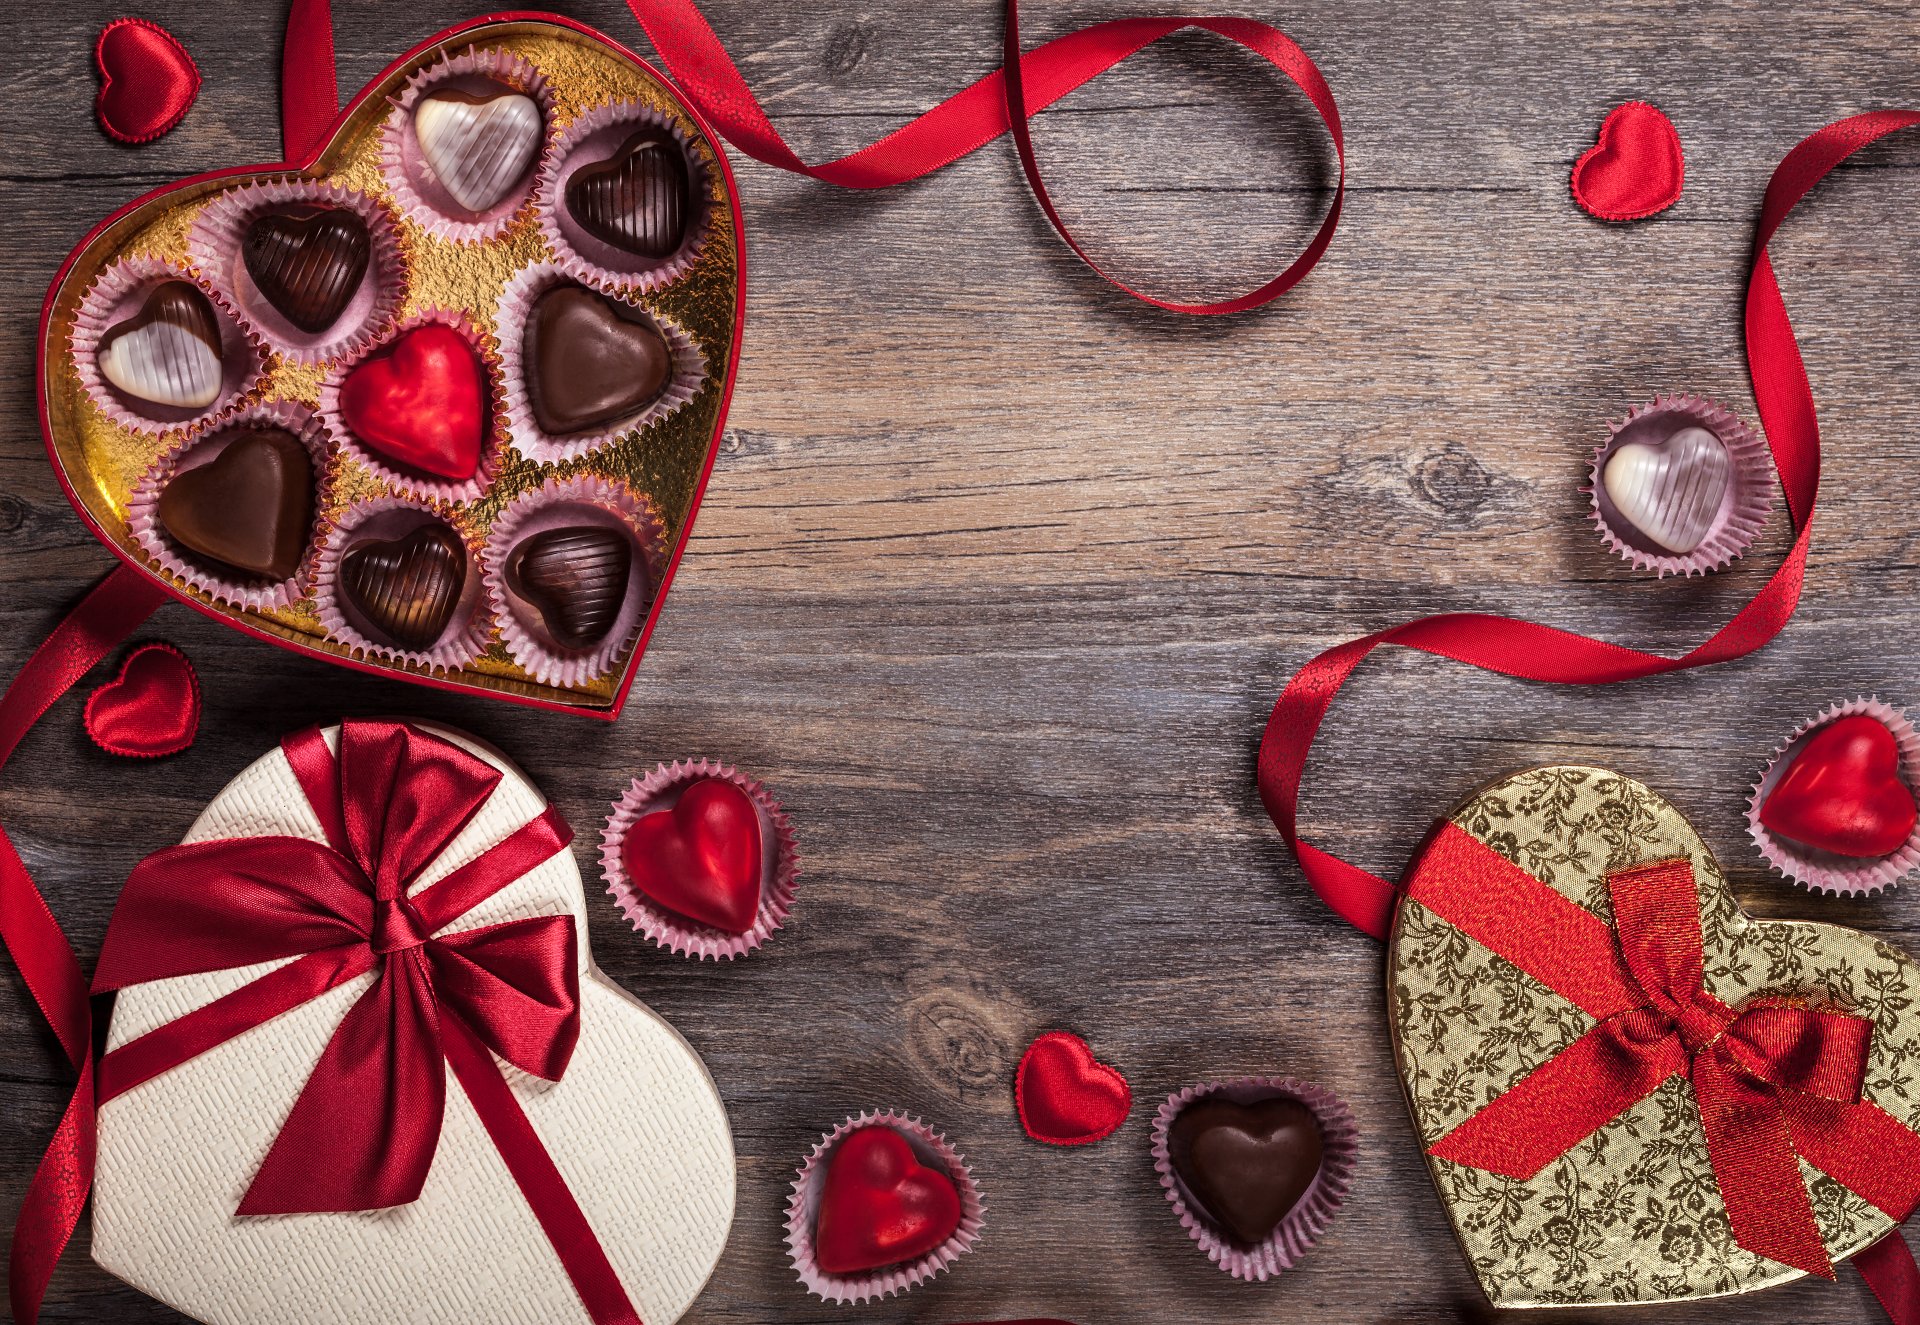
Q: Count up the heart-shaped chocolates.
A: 14